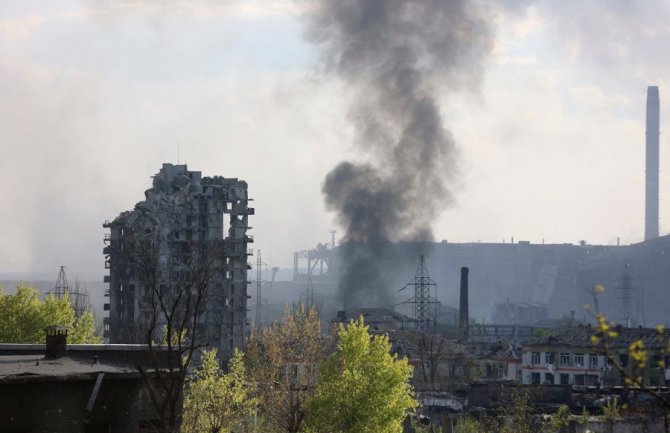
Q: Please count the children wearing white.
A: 0